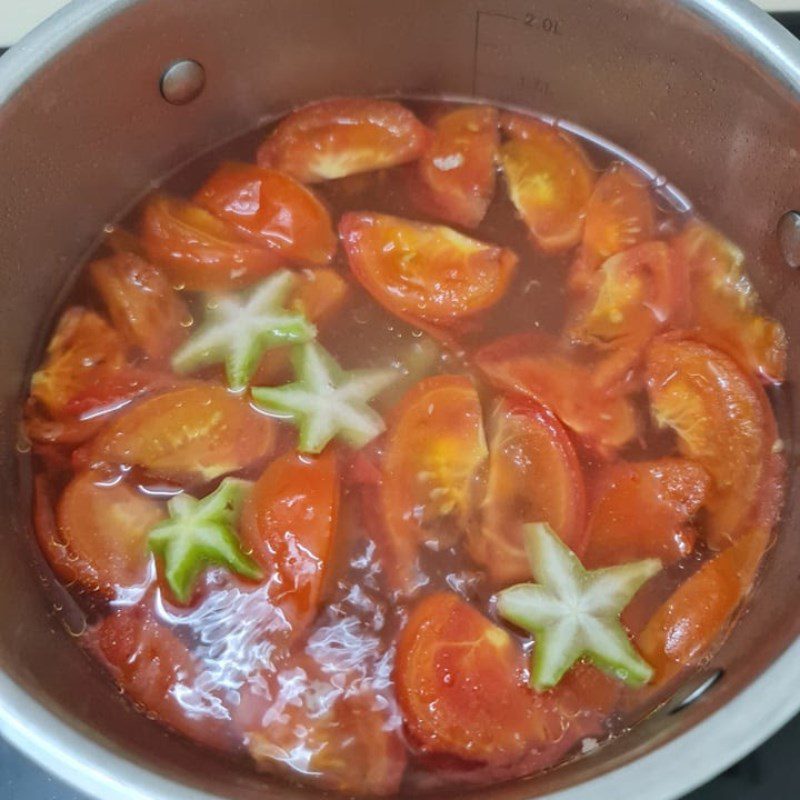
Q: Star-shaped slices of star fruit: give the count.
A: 4